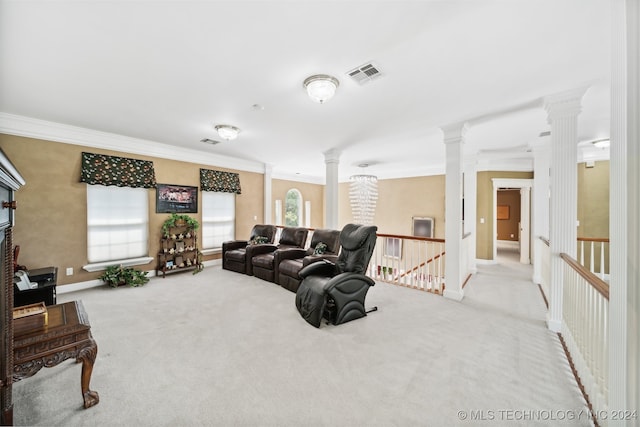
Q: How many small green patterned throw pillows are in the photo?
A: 2